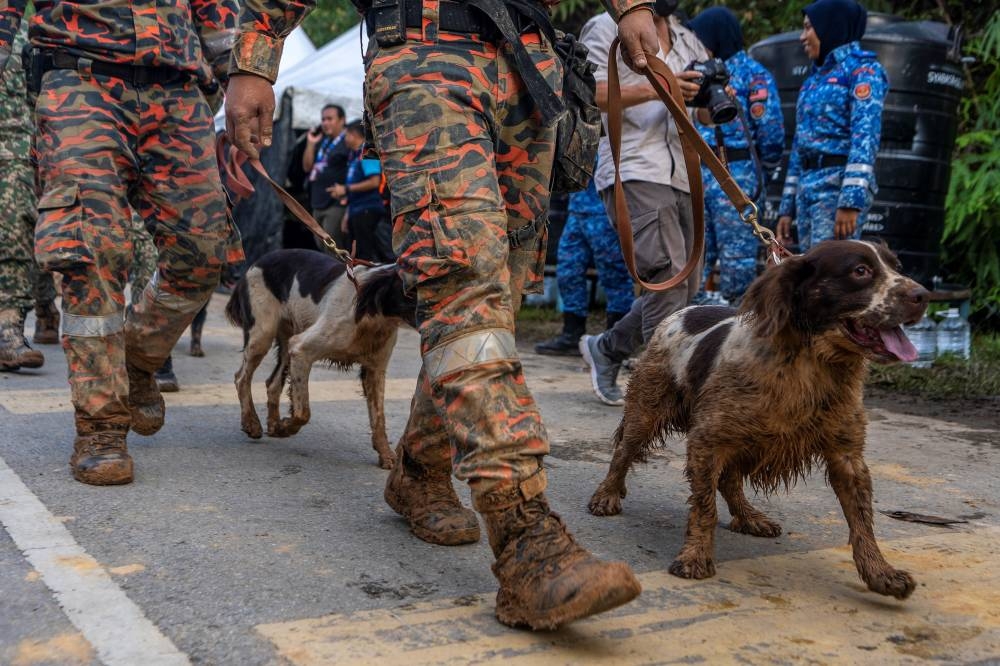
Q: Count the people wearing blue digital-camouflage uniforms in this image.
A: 3